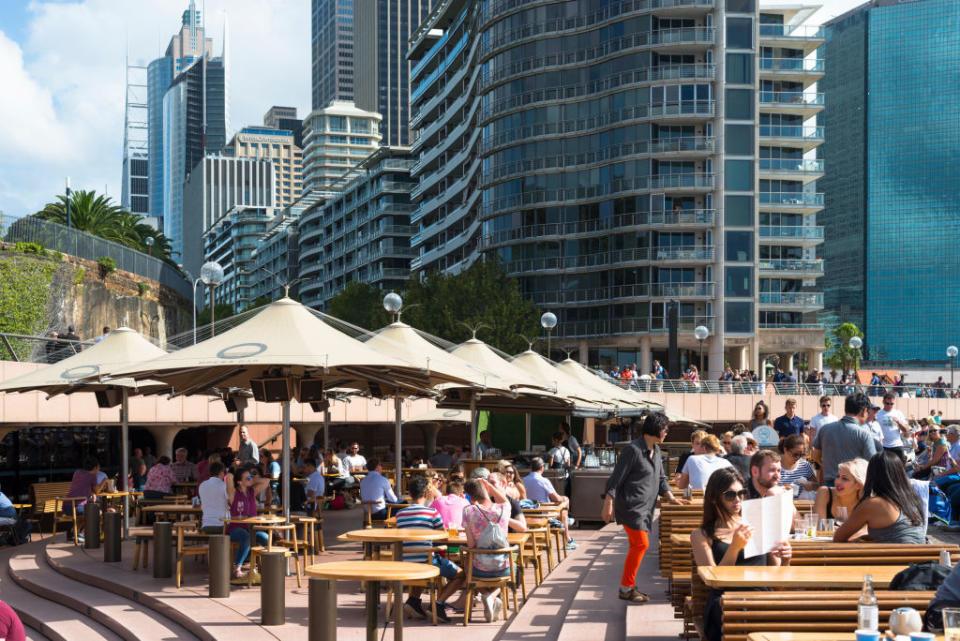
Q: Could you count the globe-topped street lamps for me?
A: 7